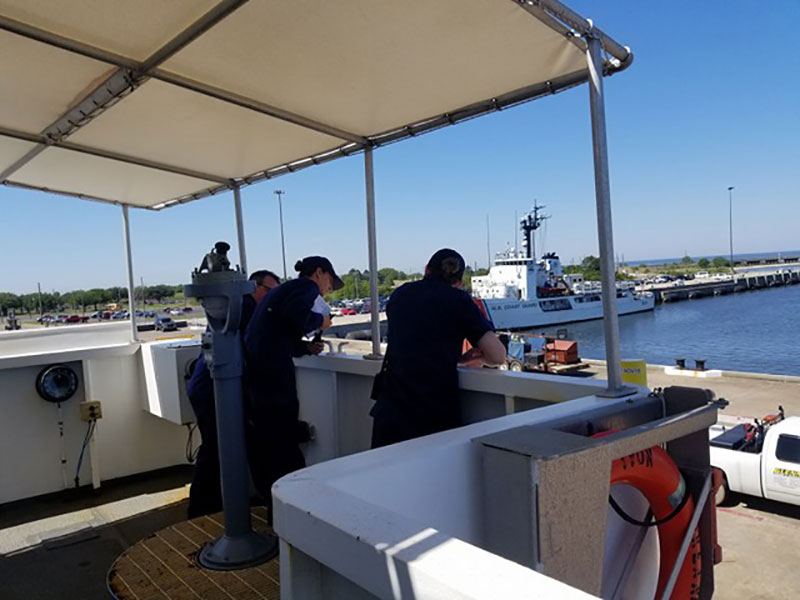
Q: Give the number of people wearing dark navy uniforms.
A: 3